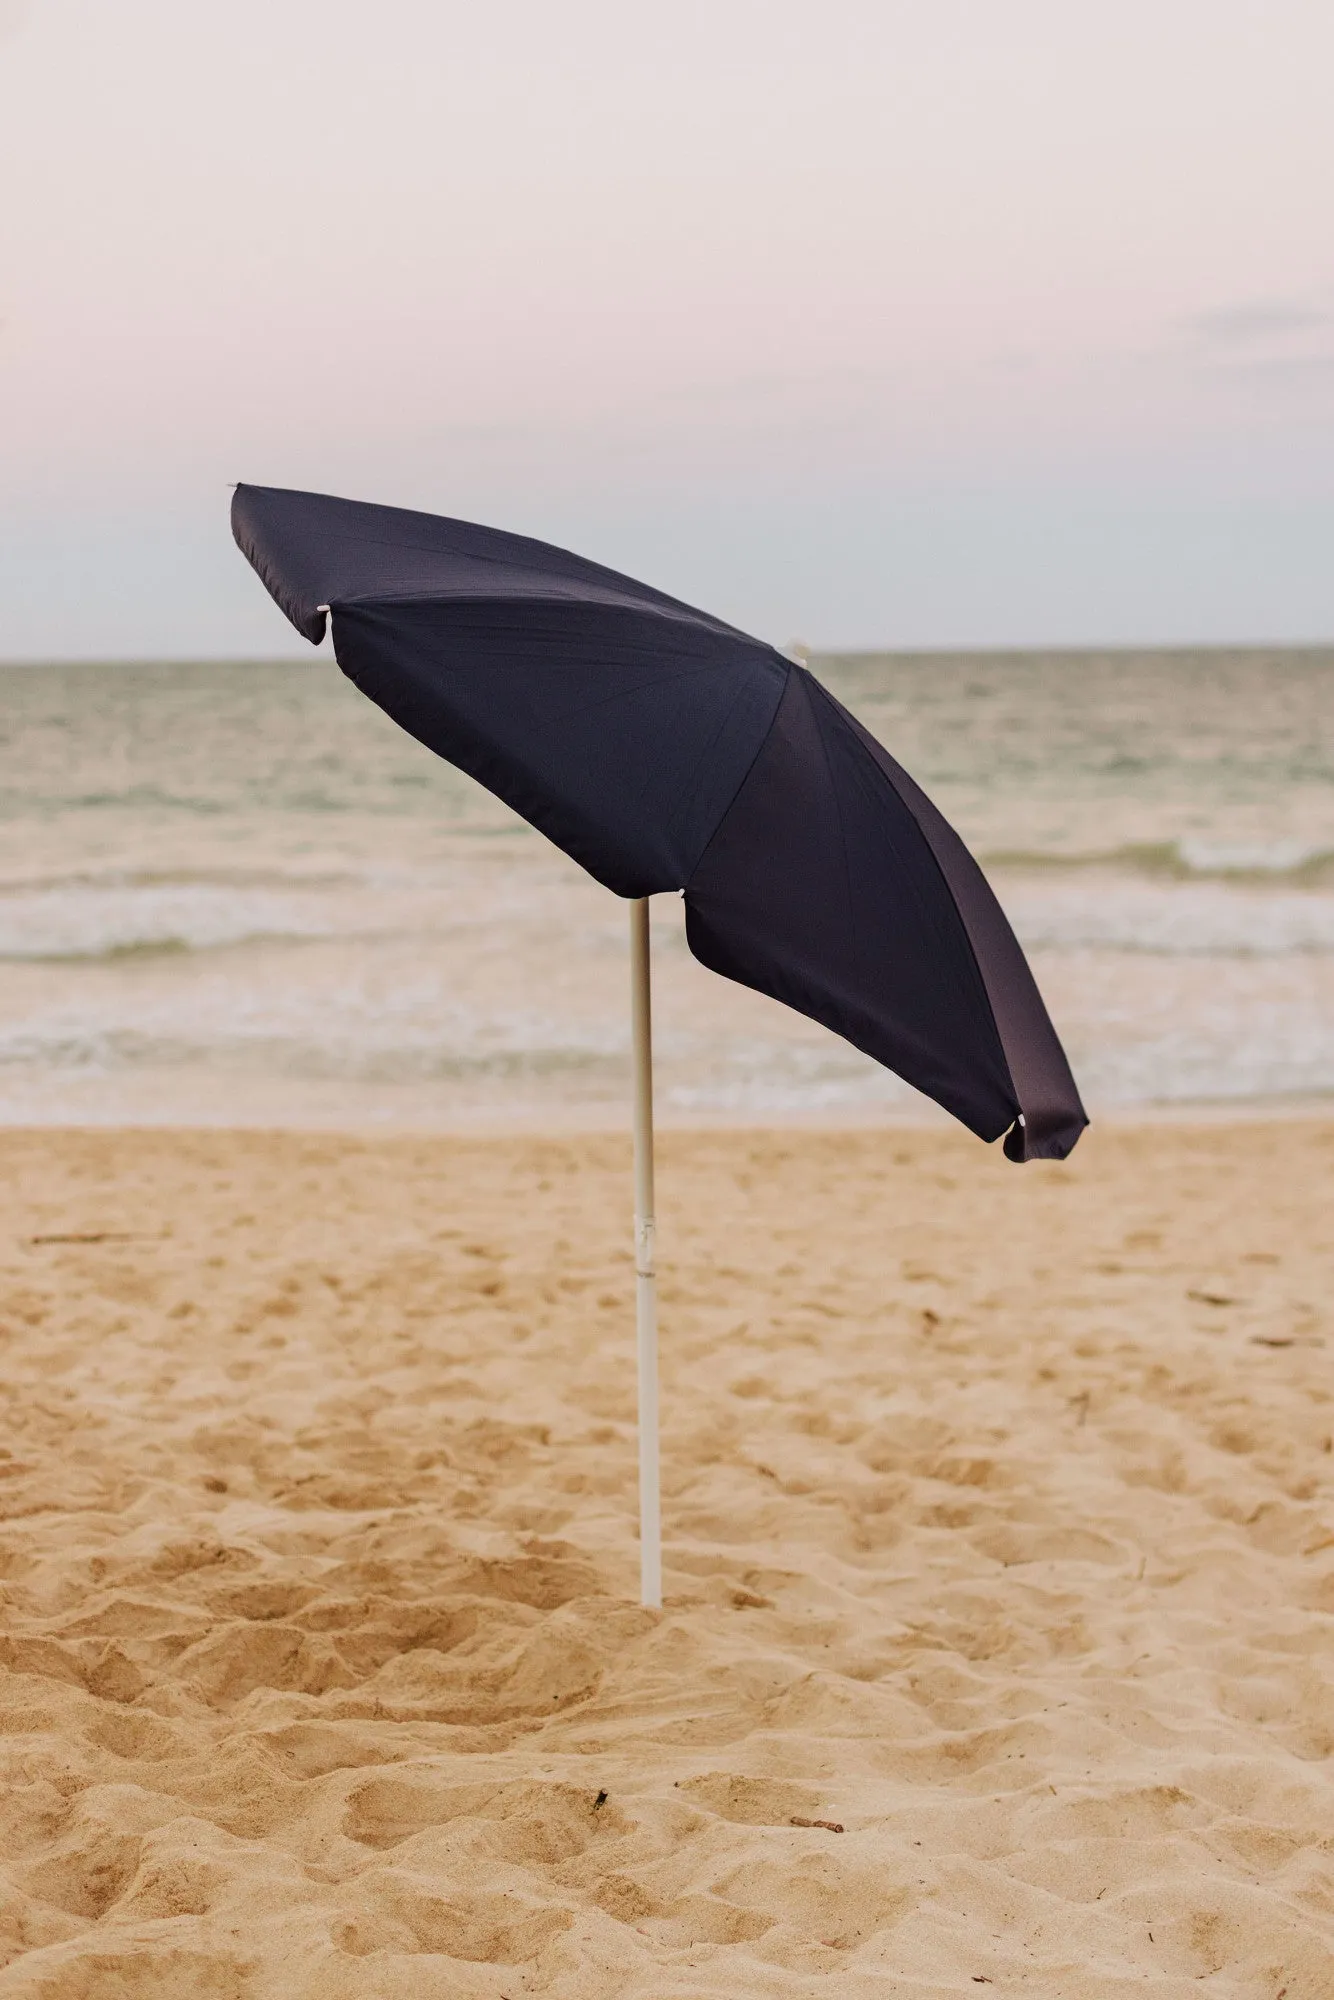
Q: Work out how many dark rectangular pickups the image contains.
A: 0